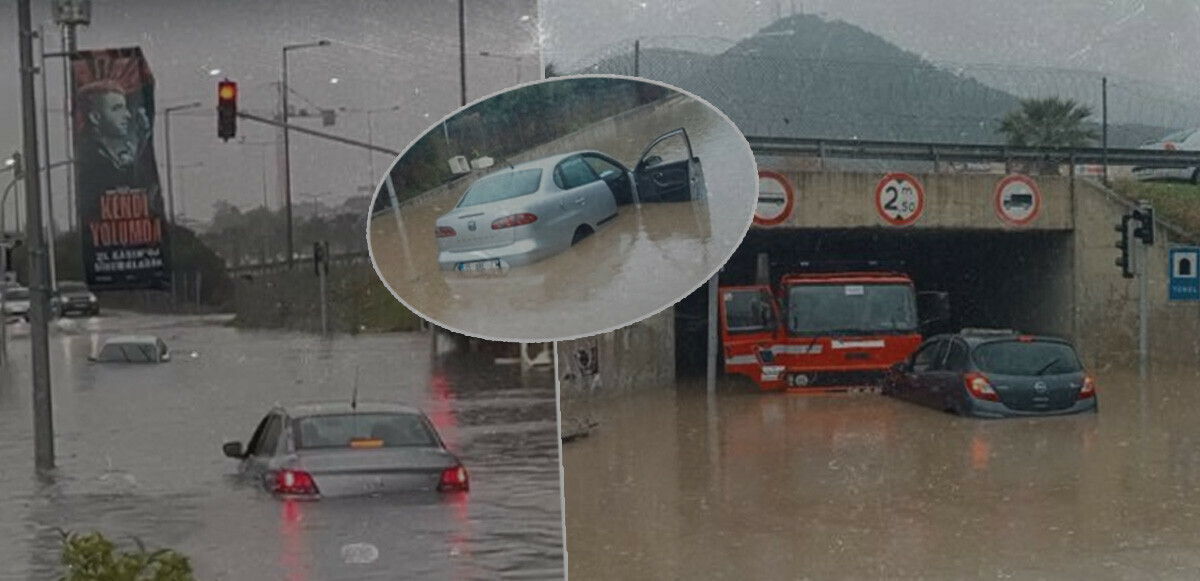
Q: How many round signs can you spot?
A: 3